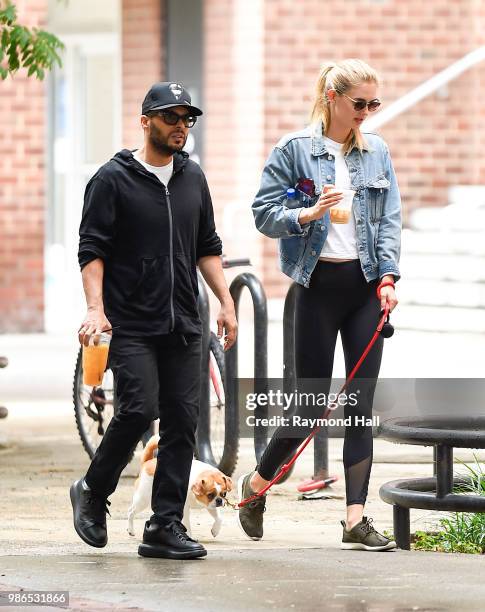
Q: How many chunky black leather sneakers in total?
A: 2